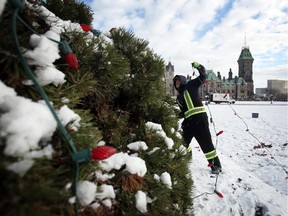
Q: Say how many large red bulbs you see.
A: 3